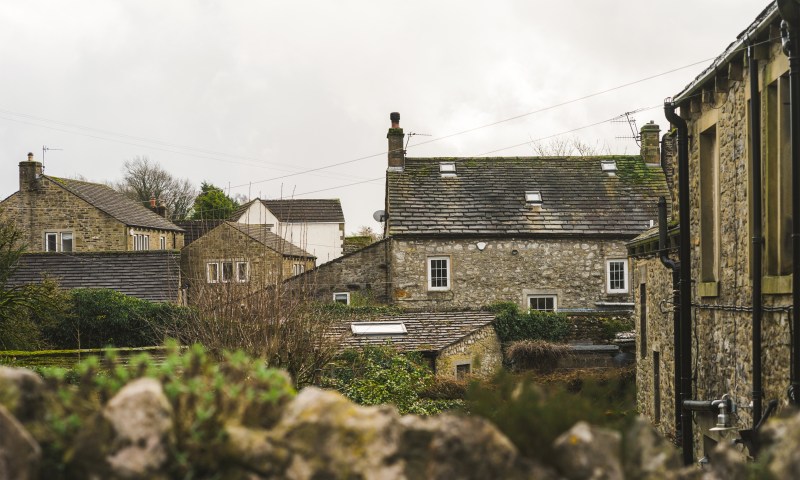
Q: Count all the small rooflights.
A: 3